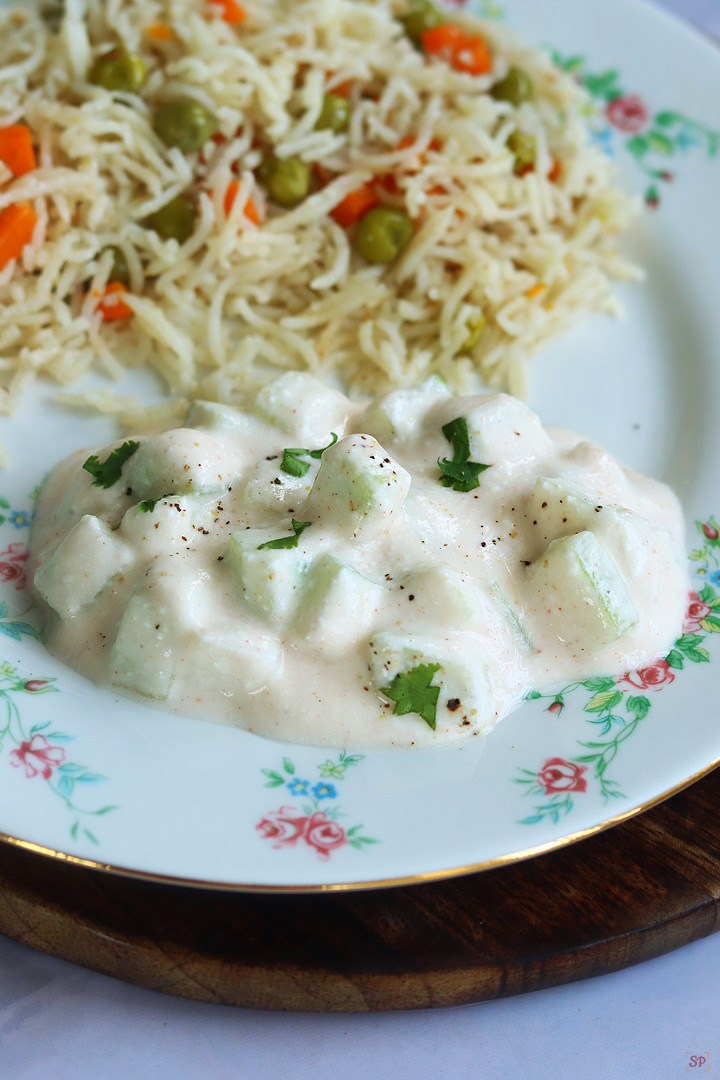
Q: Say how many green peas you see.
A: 11